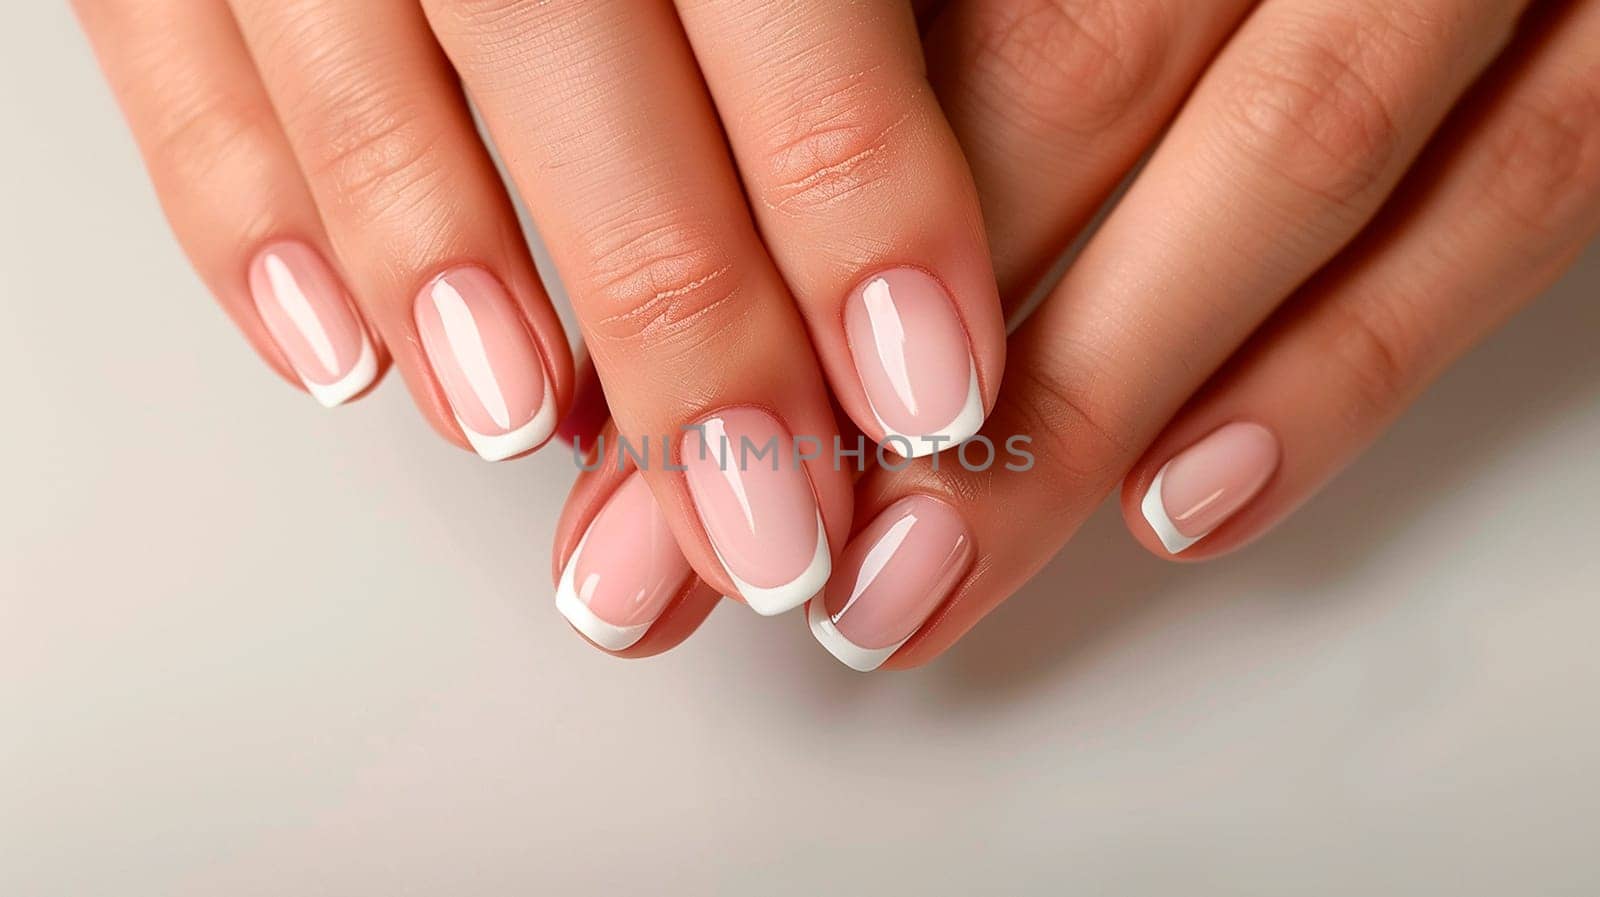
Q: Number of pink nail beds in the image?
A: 7